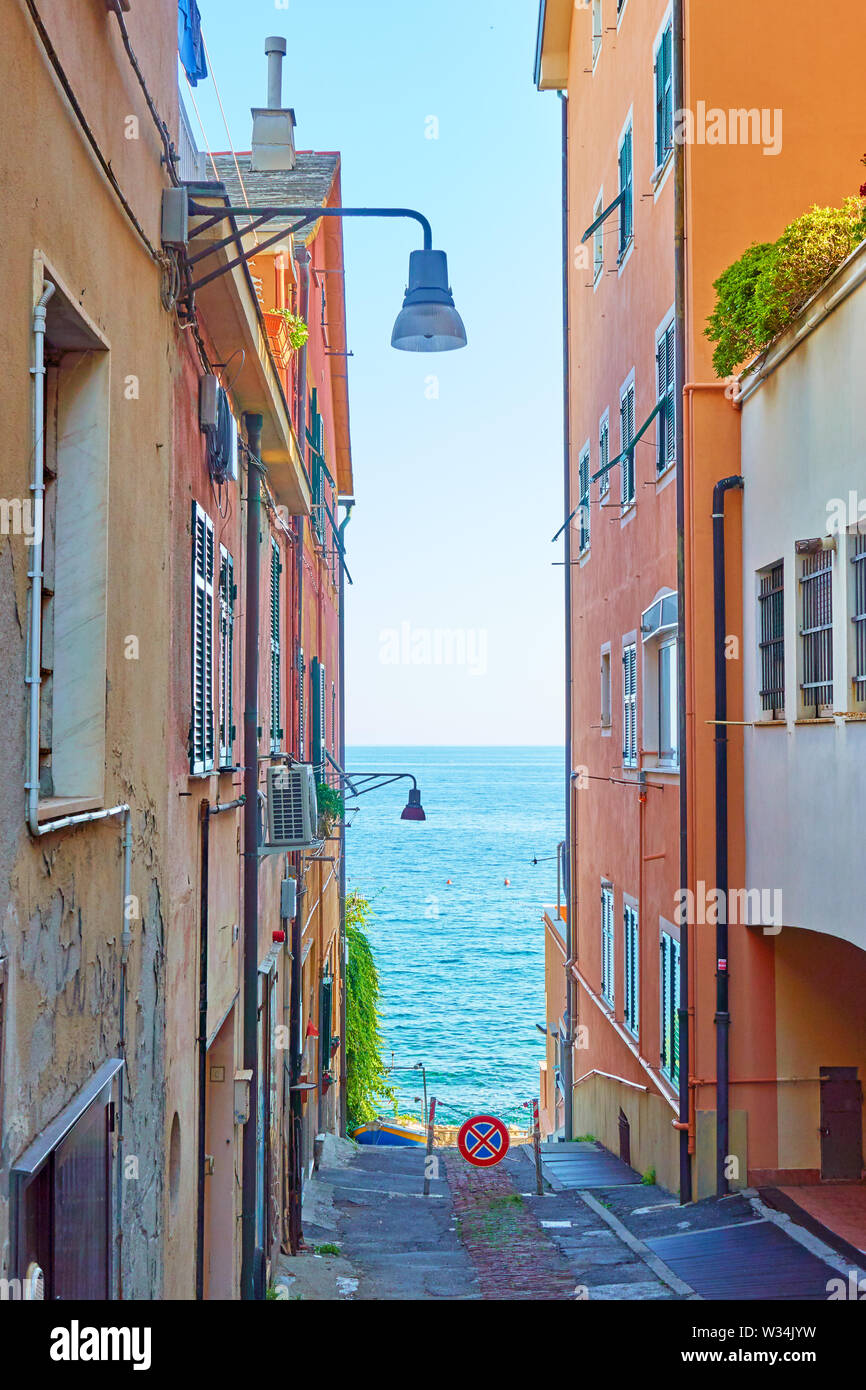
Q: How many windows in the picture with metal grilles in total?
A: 3